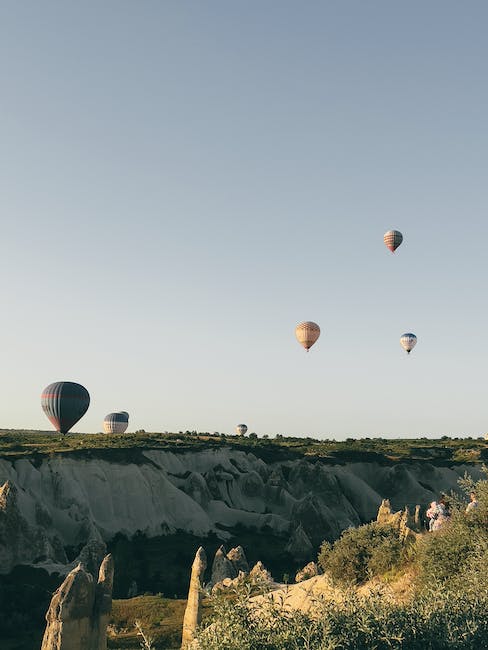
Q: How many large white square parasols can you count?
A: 0